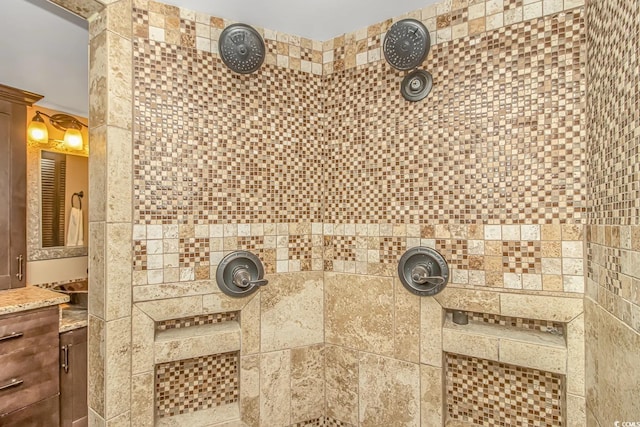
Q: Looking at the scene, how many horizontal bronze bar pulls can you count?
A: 2